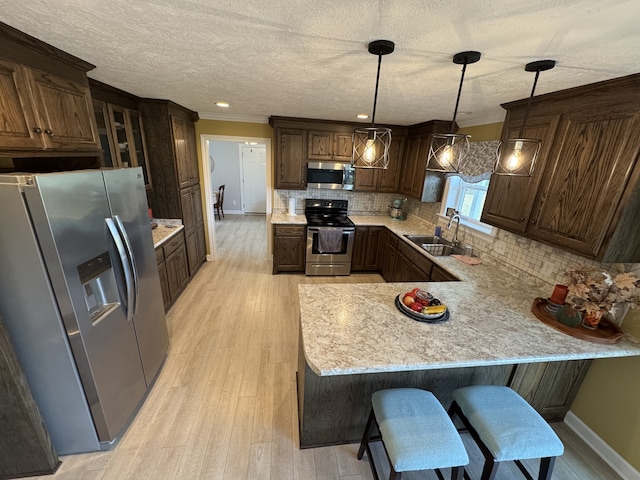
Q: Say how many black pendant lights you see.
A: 3